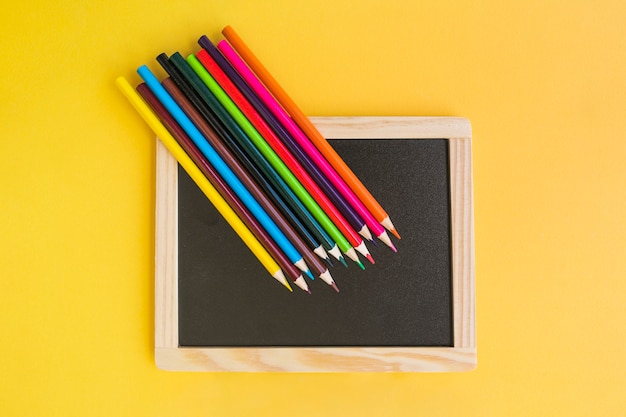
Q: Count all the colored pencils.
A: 11